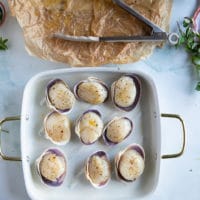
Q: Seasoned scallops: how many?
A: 9